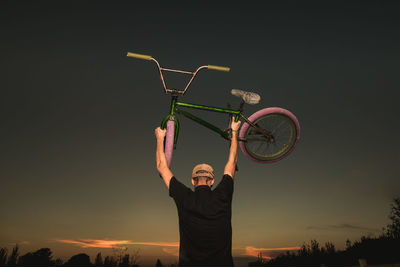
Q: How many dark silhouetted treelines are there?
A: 2